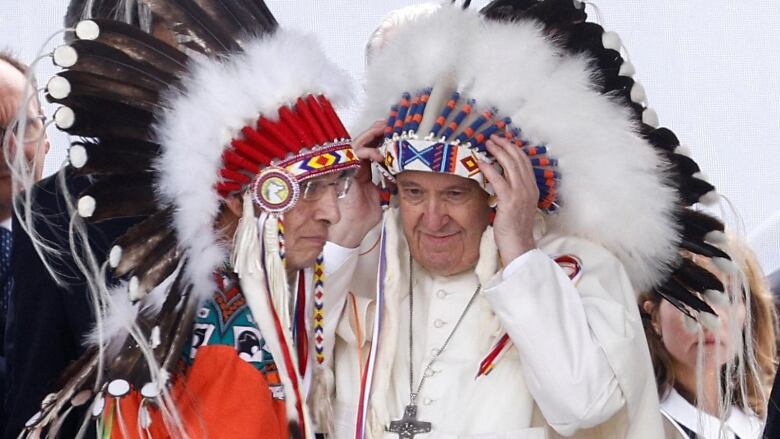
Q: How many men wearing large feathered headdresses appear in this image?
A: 2